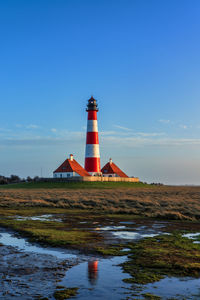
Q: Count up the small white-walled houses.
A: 2